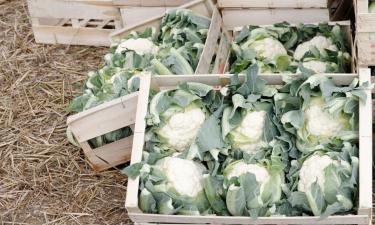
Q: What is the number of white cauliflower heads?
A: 10